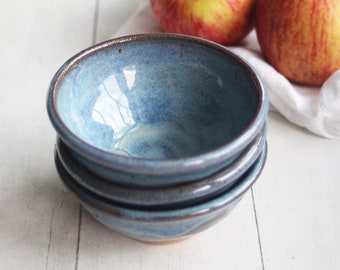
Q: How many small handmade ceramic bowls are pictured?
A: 3